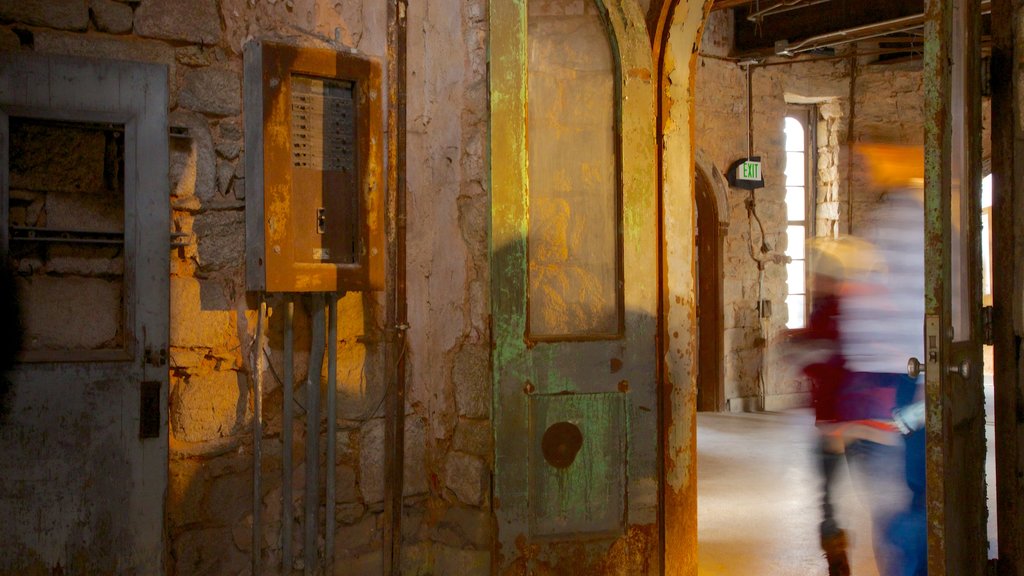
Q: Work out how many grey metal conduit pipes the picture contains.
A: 4